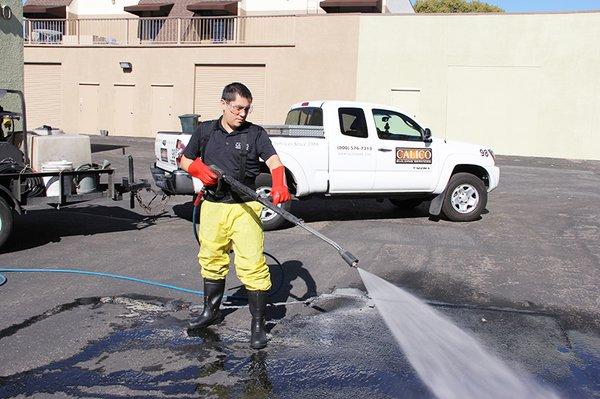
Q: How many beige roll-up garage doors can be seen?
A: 2